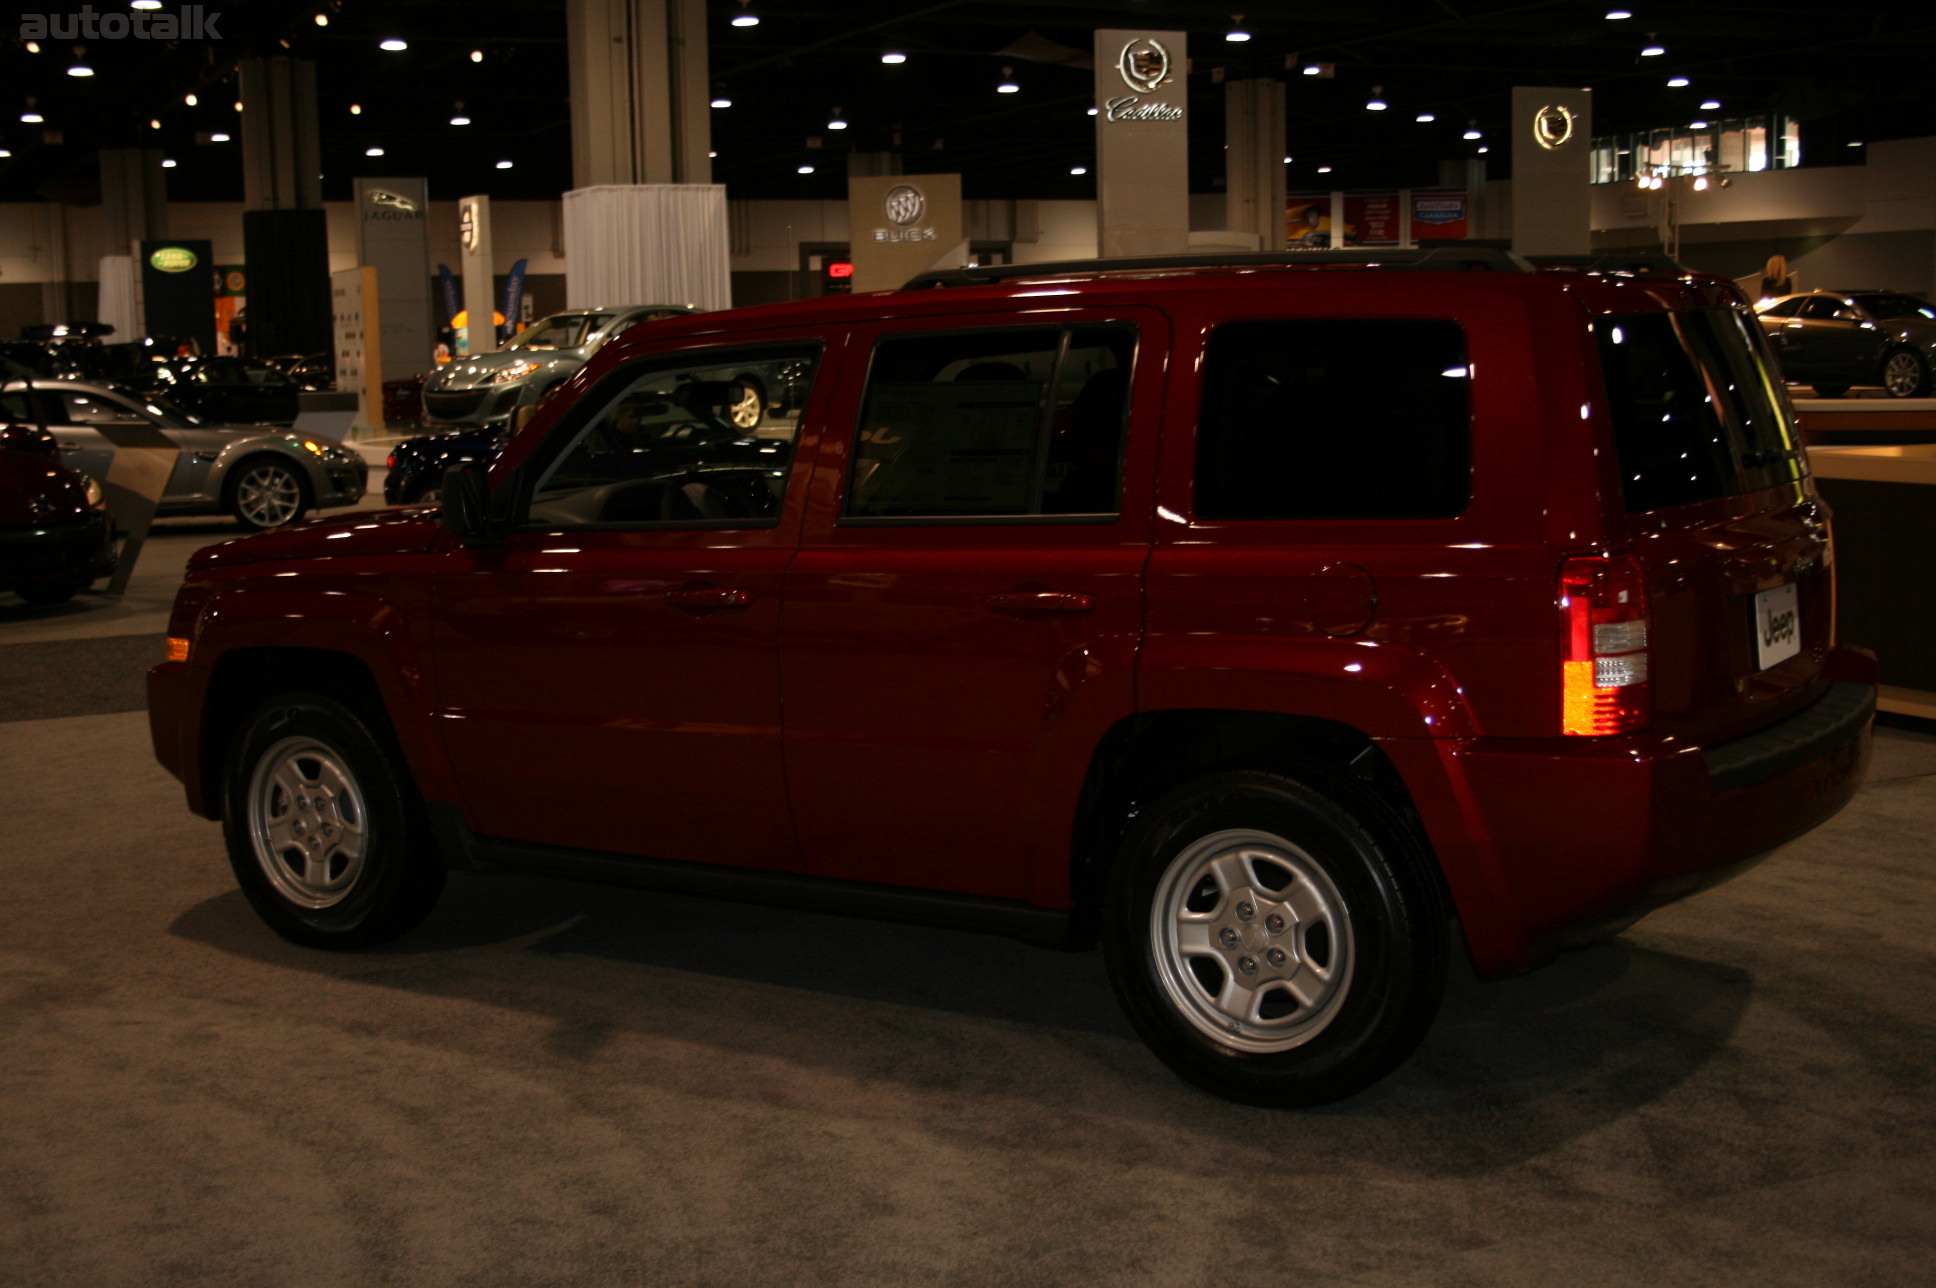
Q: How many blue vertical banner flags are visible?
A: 2